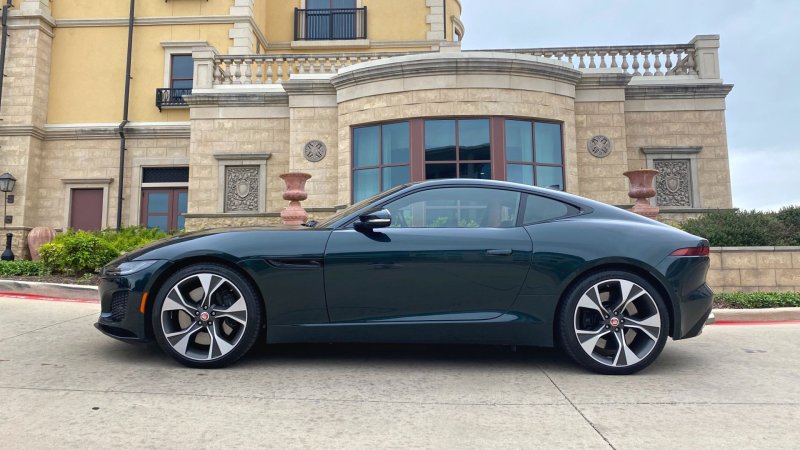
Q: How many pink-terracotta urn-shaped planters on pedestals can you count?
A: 2